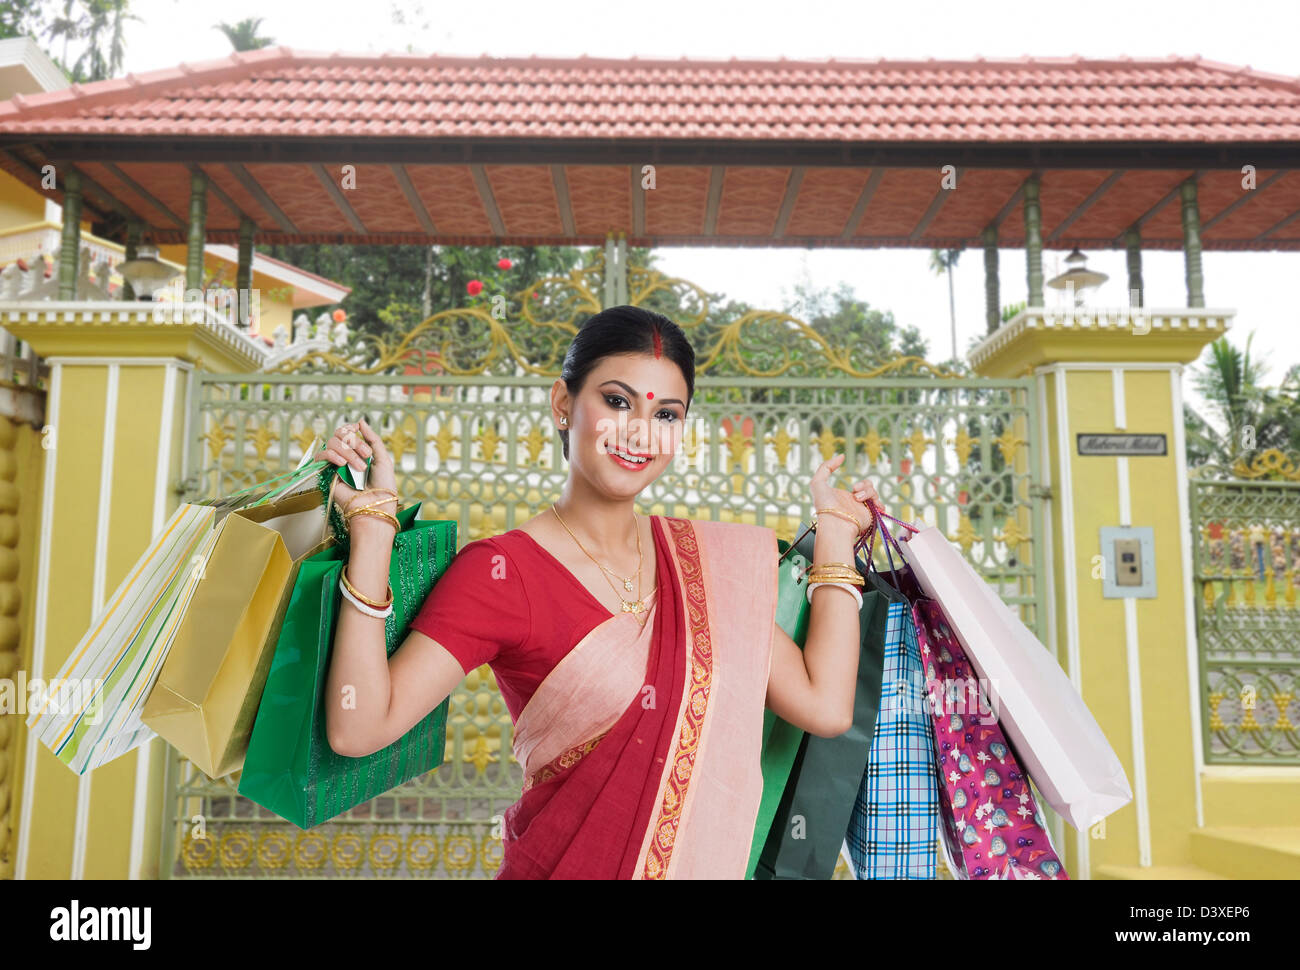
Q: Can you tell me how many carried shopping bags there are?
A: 8